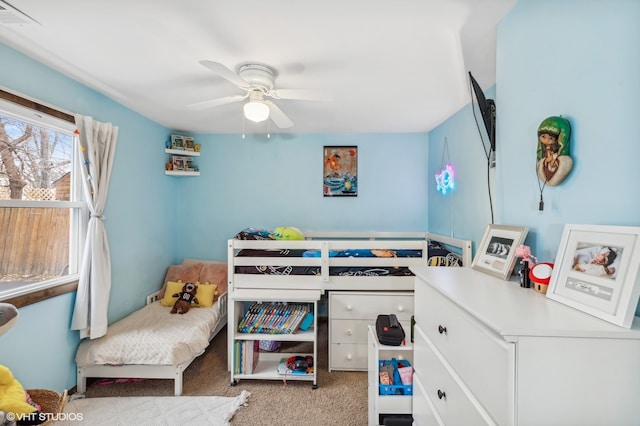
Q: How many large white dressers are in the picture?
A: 1